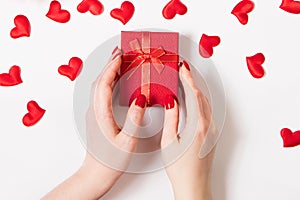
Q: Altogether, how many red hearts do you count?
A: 13